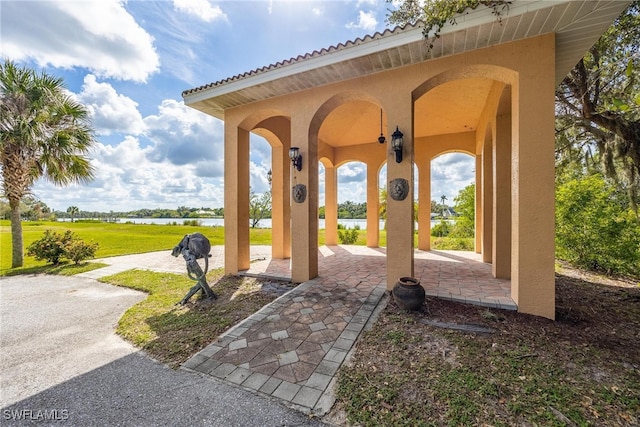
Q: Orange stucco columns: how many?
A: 11